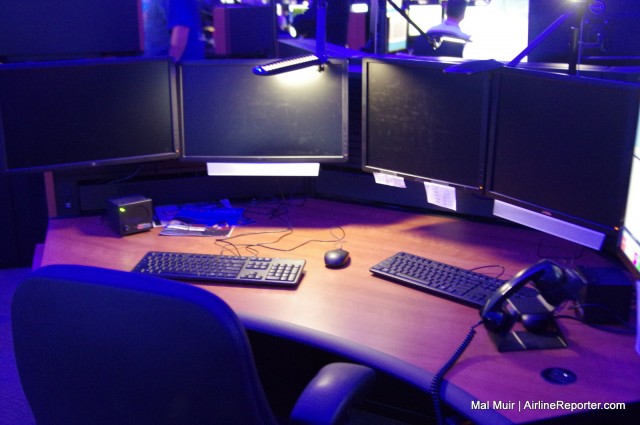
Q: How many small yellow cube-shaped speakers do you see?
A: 0